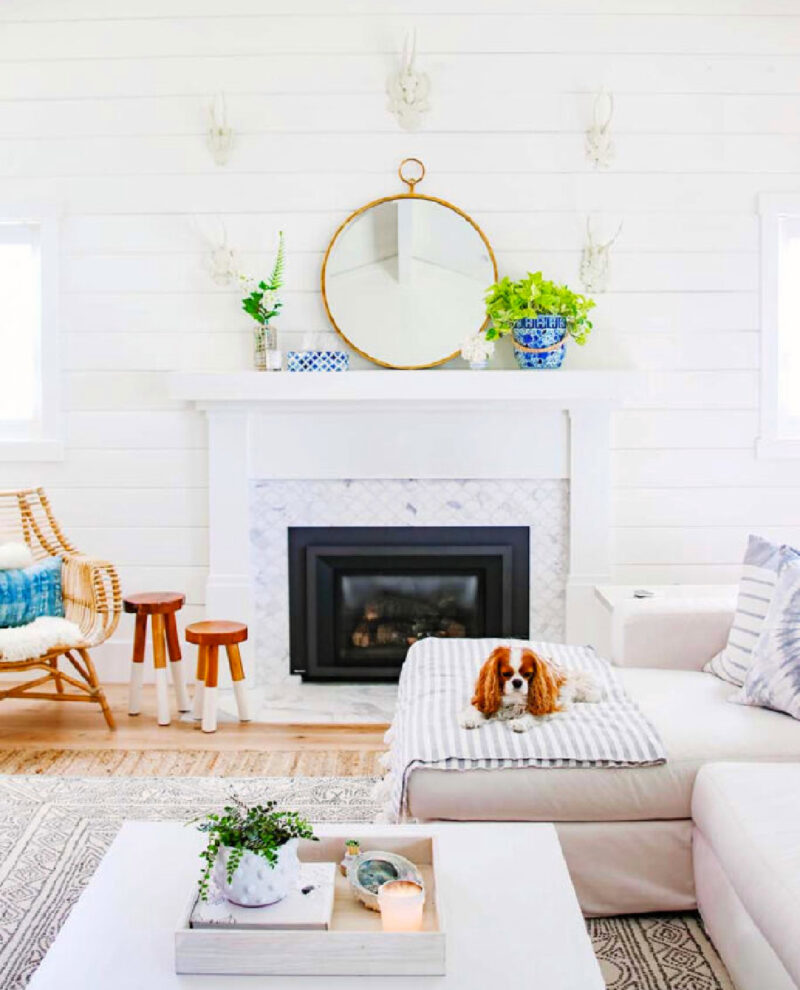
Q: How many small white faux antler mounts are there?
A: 5